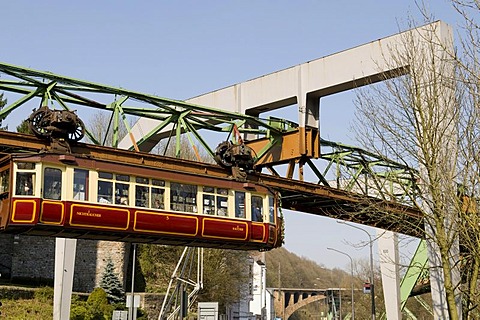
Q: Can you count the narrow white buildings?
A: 1